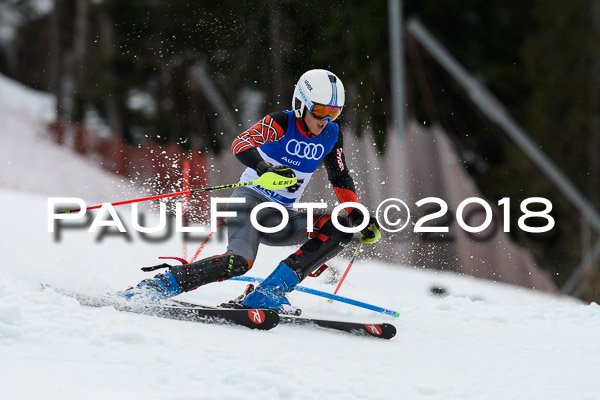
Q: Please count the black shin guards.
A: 2